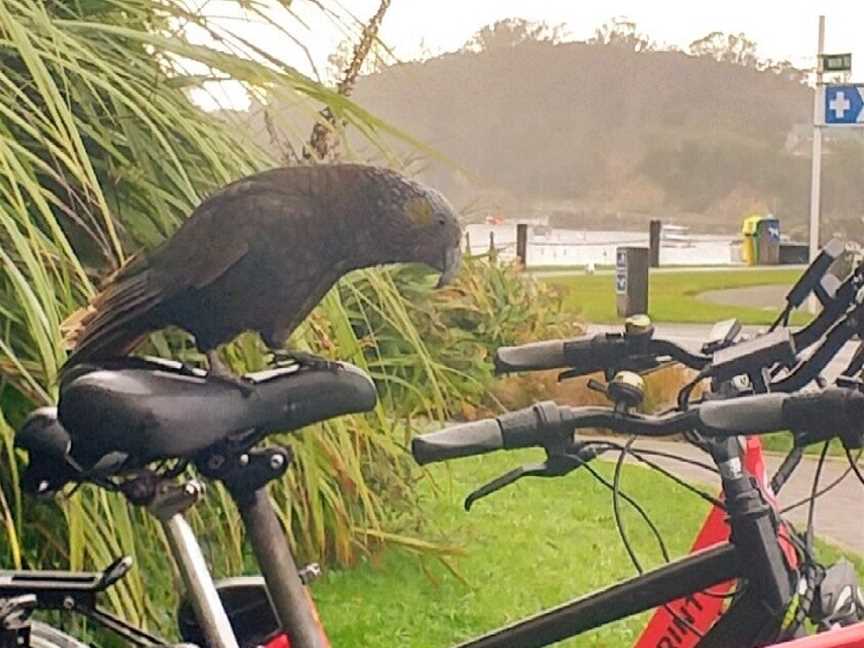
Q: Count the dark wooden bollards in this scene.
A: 3